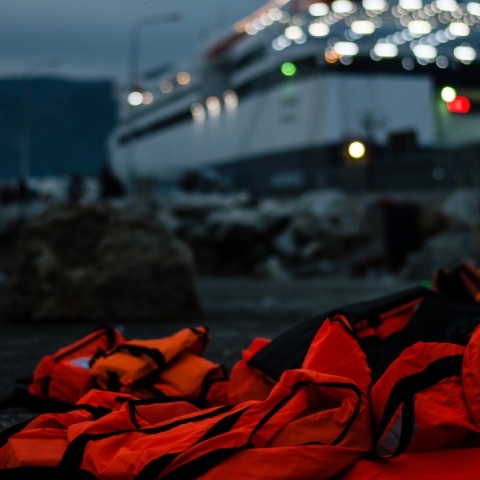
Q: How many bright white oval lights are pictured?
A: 15